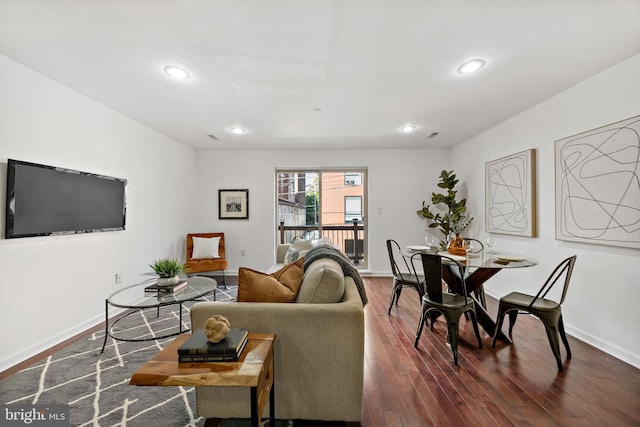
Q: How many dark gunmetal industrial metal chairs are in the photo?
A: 4